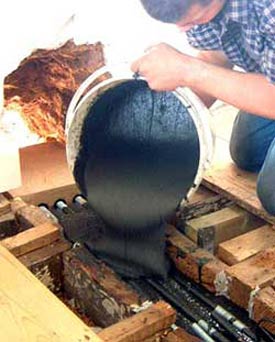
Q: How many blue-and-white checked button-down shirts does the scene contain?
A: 1